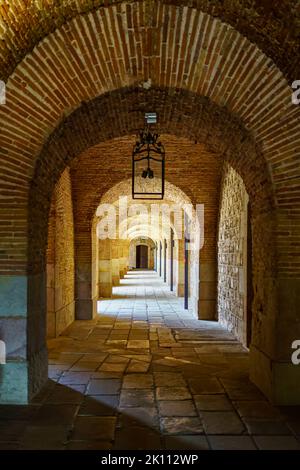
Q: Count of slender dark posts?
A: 5